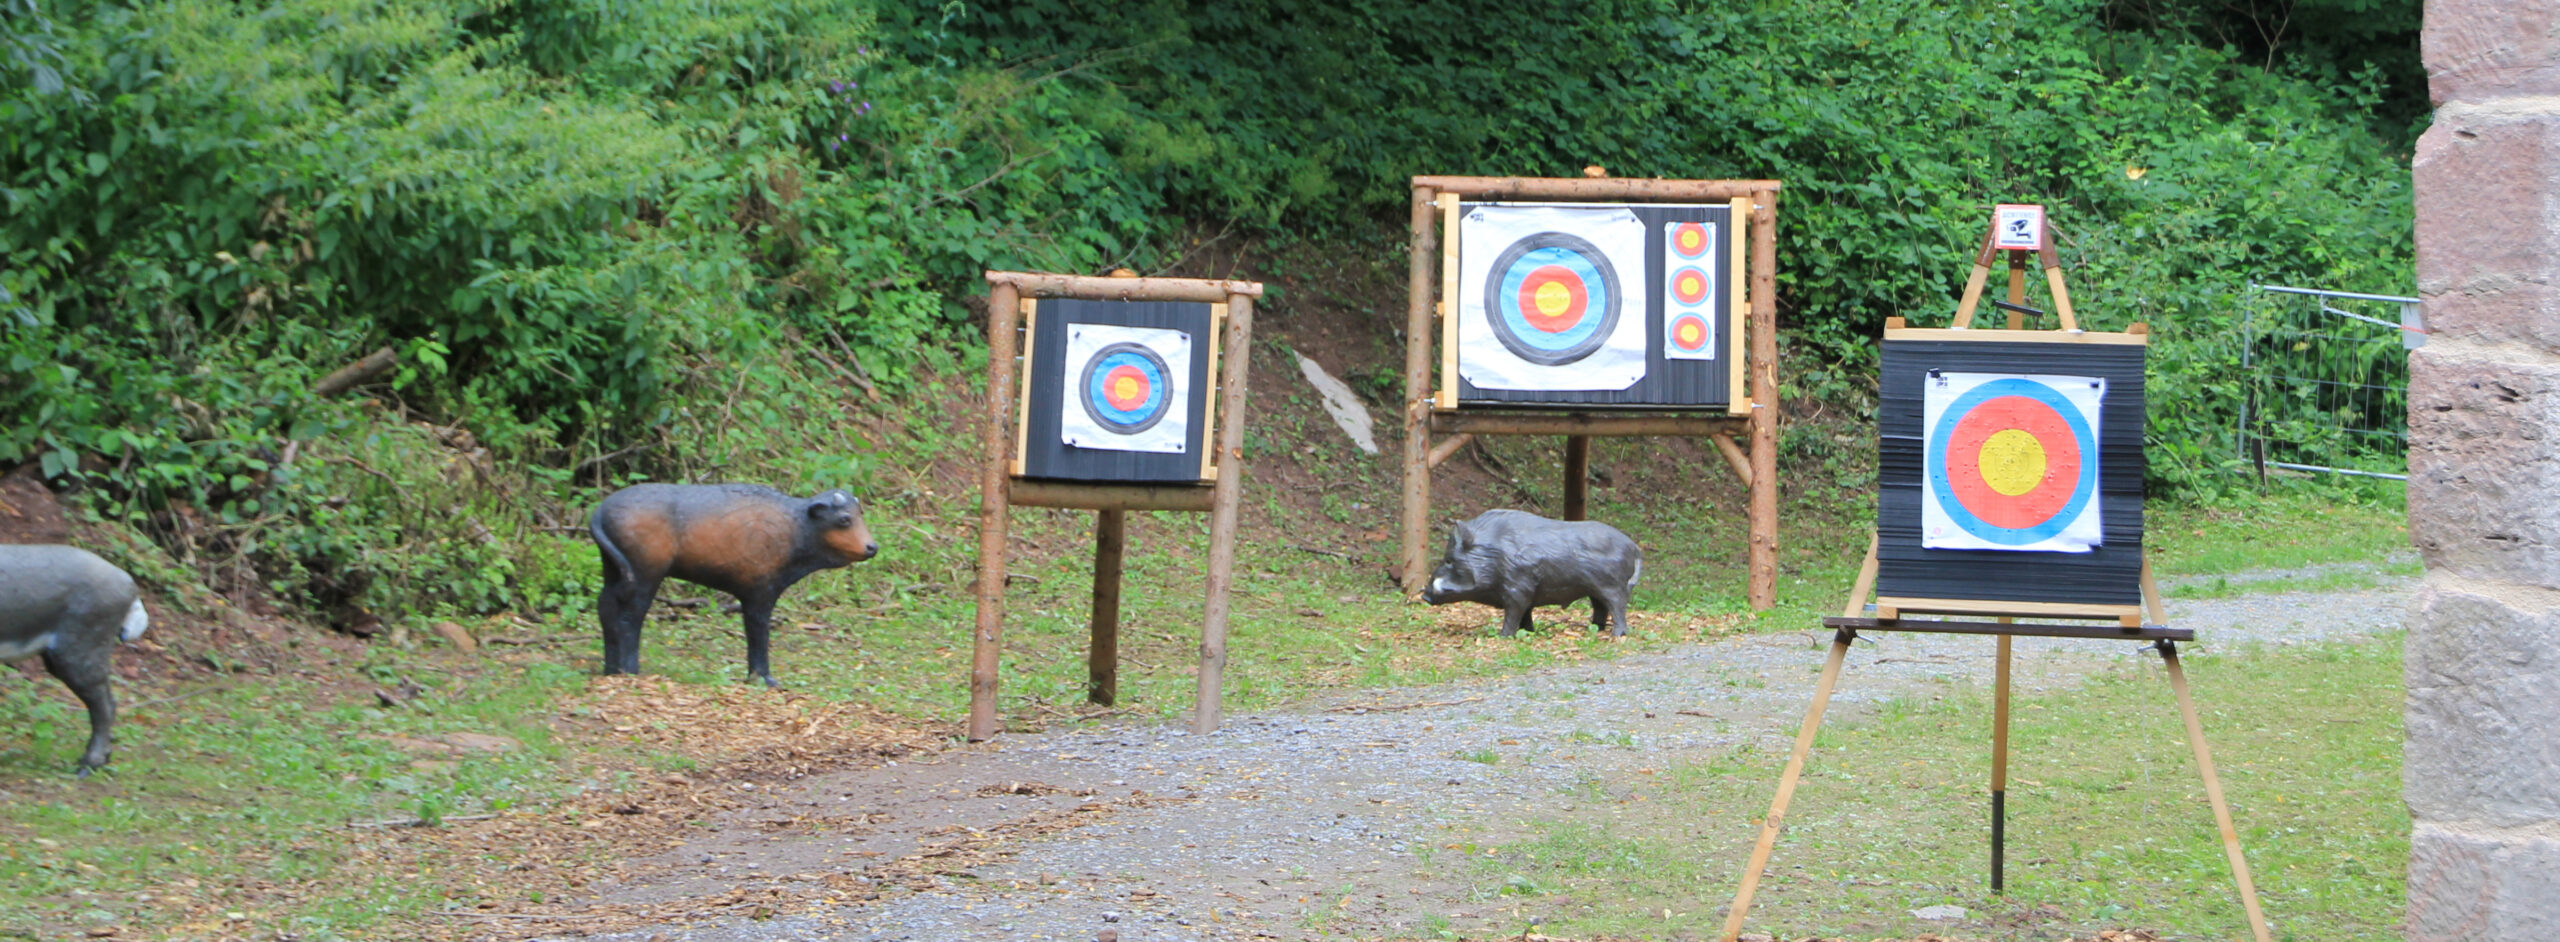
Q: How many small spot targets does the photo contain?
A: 3